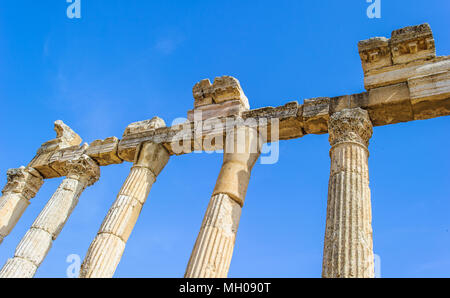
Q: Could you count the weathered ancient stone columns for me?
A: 5